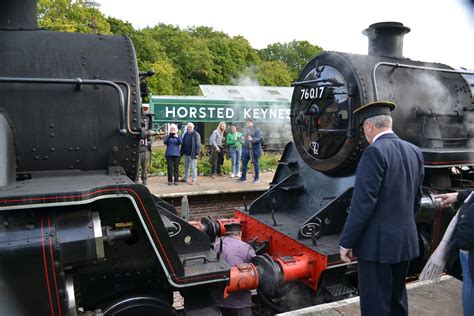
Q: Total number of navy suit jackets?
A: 1